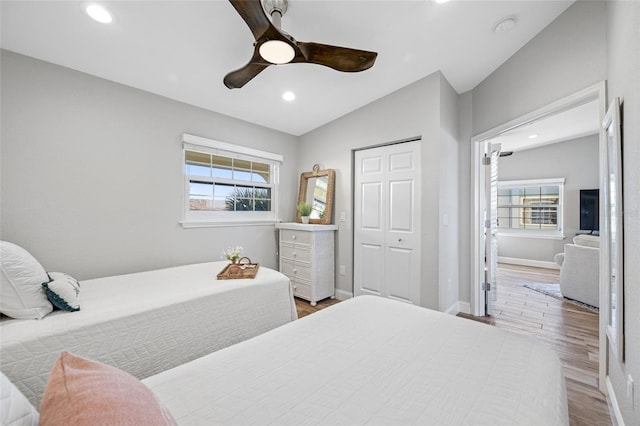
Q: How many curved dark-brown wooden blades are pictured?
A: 3